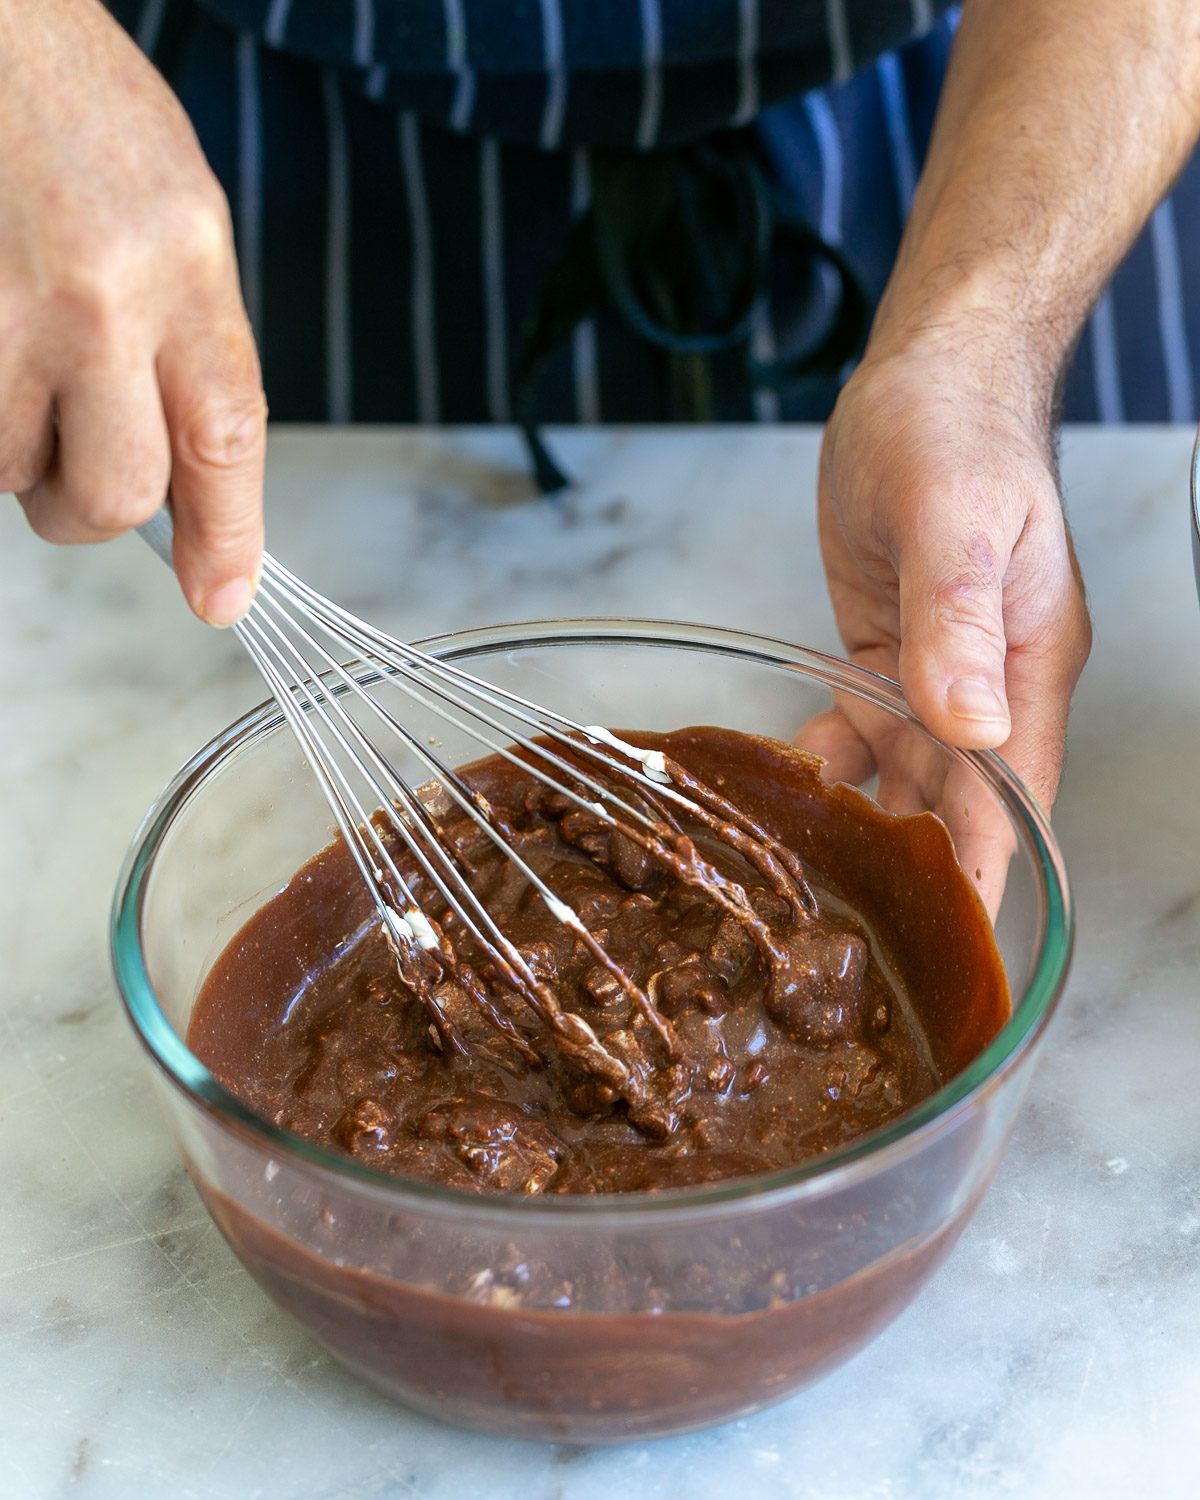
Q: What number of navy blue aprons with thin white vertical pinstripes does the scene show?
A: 1